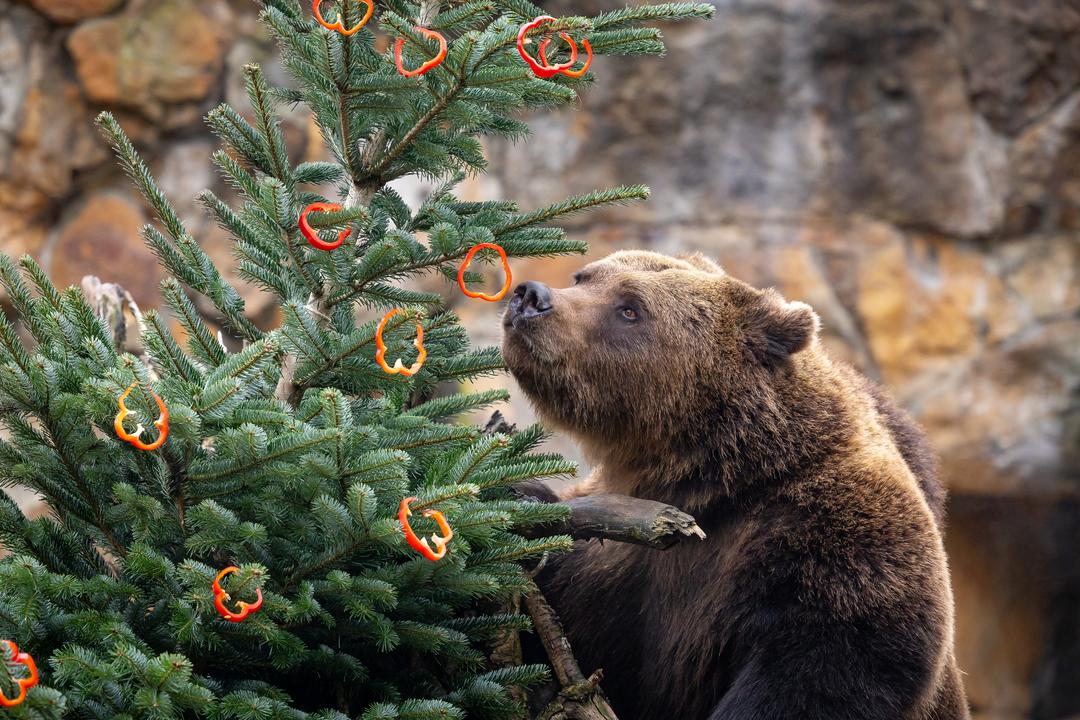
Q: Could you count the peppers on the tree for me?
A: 11